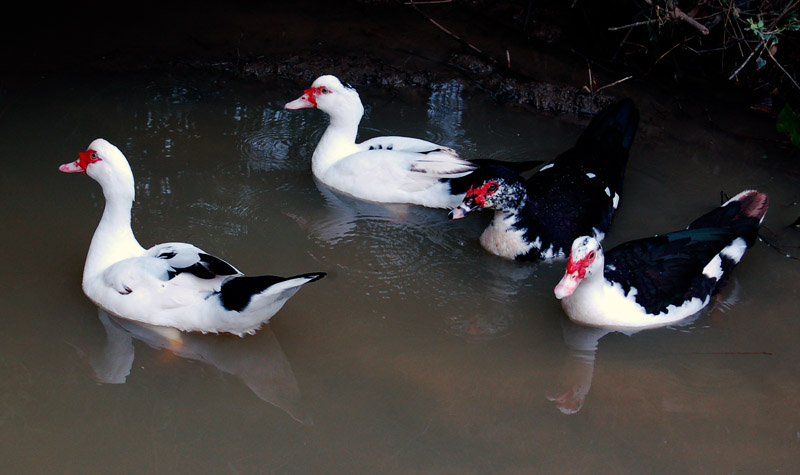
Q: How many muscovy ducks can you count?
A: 4